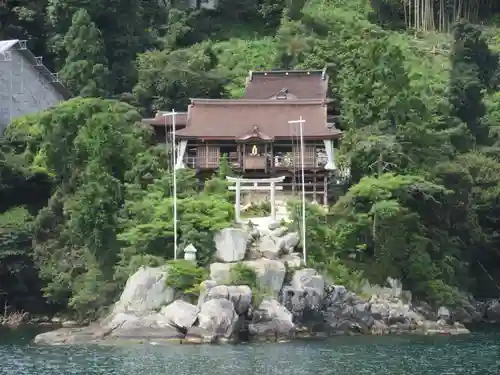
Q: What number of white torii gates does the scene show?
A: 1